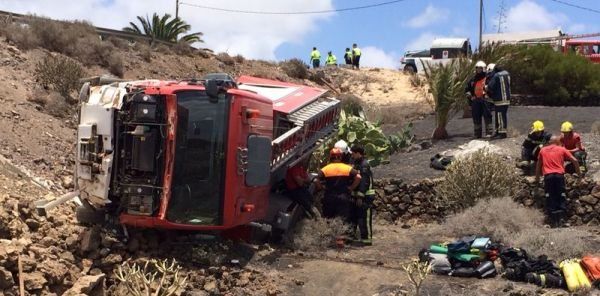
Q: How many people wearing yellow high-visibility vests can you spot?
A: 4